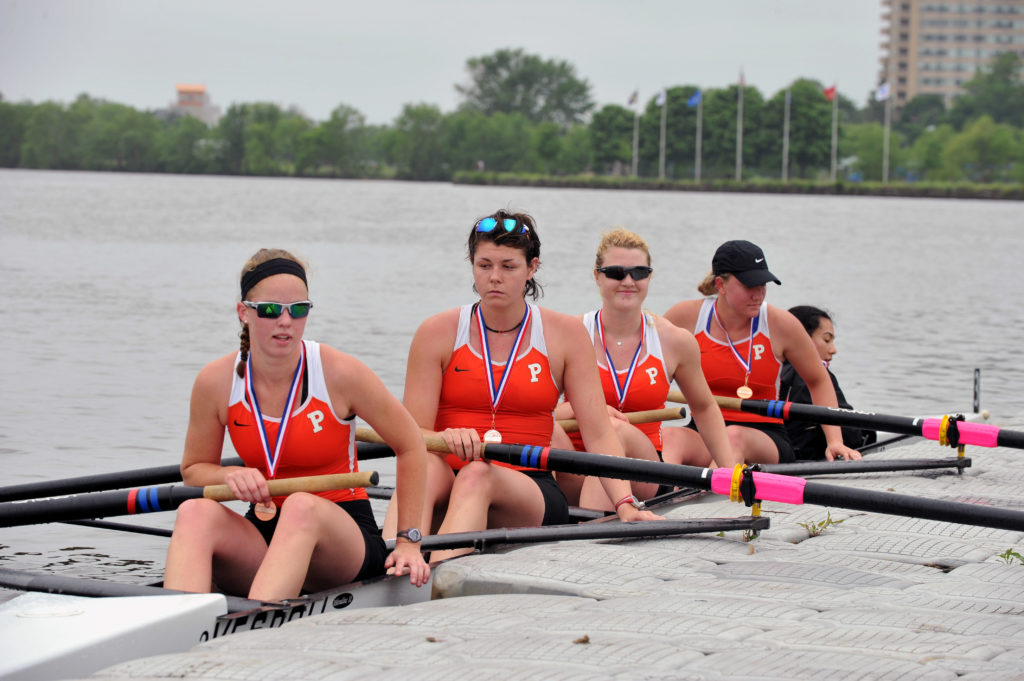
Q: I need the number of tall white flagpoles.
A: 7